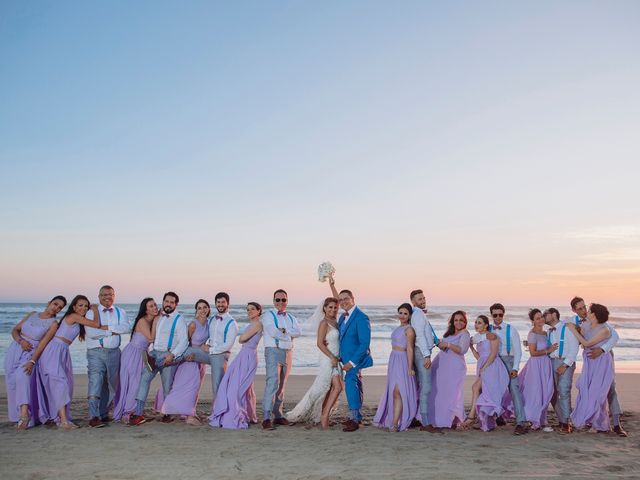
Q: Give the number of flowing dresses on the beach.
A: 11